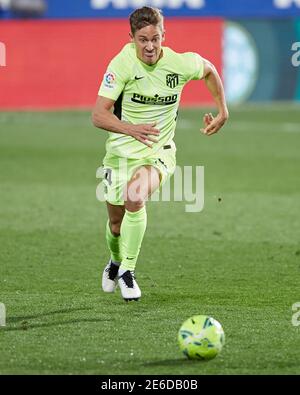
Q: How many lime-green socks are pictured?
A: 2